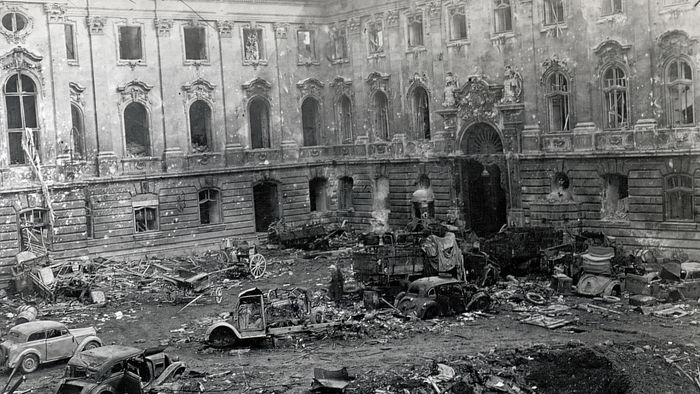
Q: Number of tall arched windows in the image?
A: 12